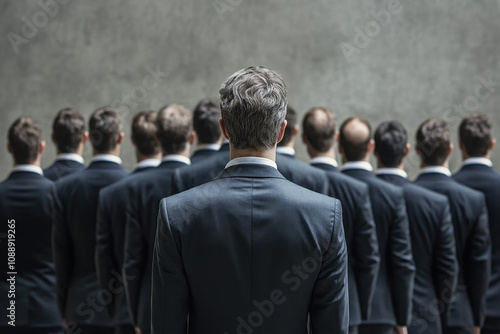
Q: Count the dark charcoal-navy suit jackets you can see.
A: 13